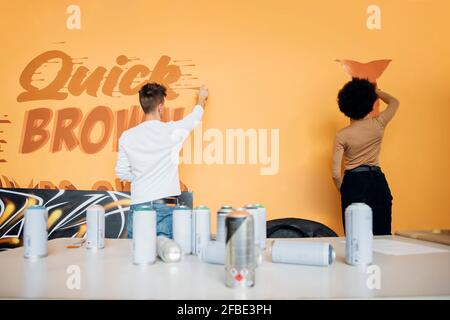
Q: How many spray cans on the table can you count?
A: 13